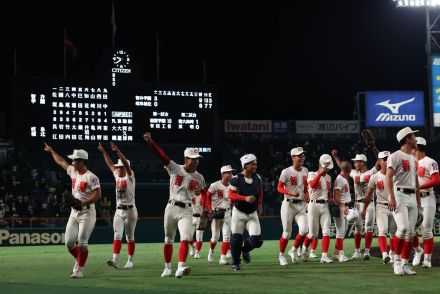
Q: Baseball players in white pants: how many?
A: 13